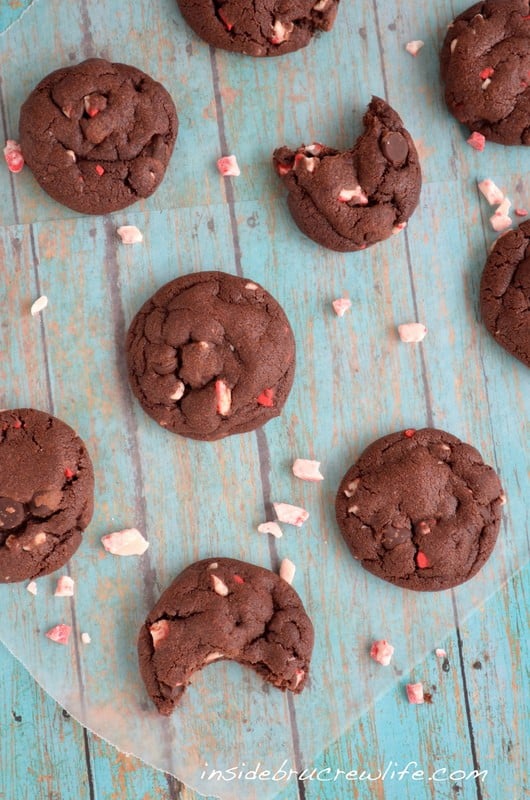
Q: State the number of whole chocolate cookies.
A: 3